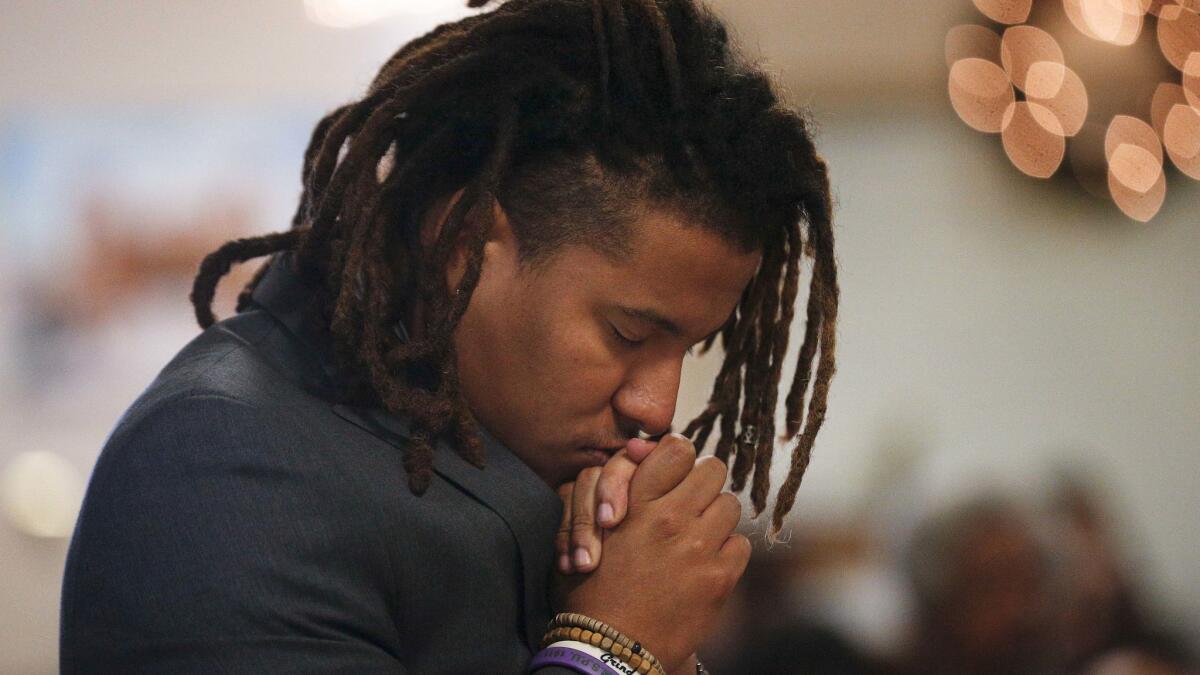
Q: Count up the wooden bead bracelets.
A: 2